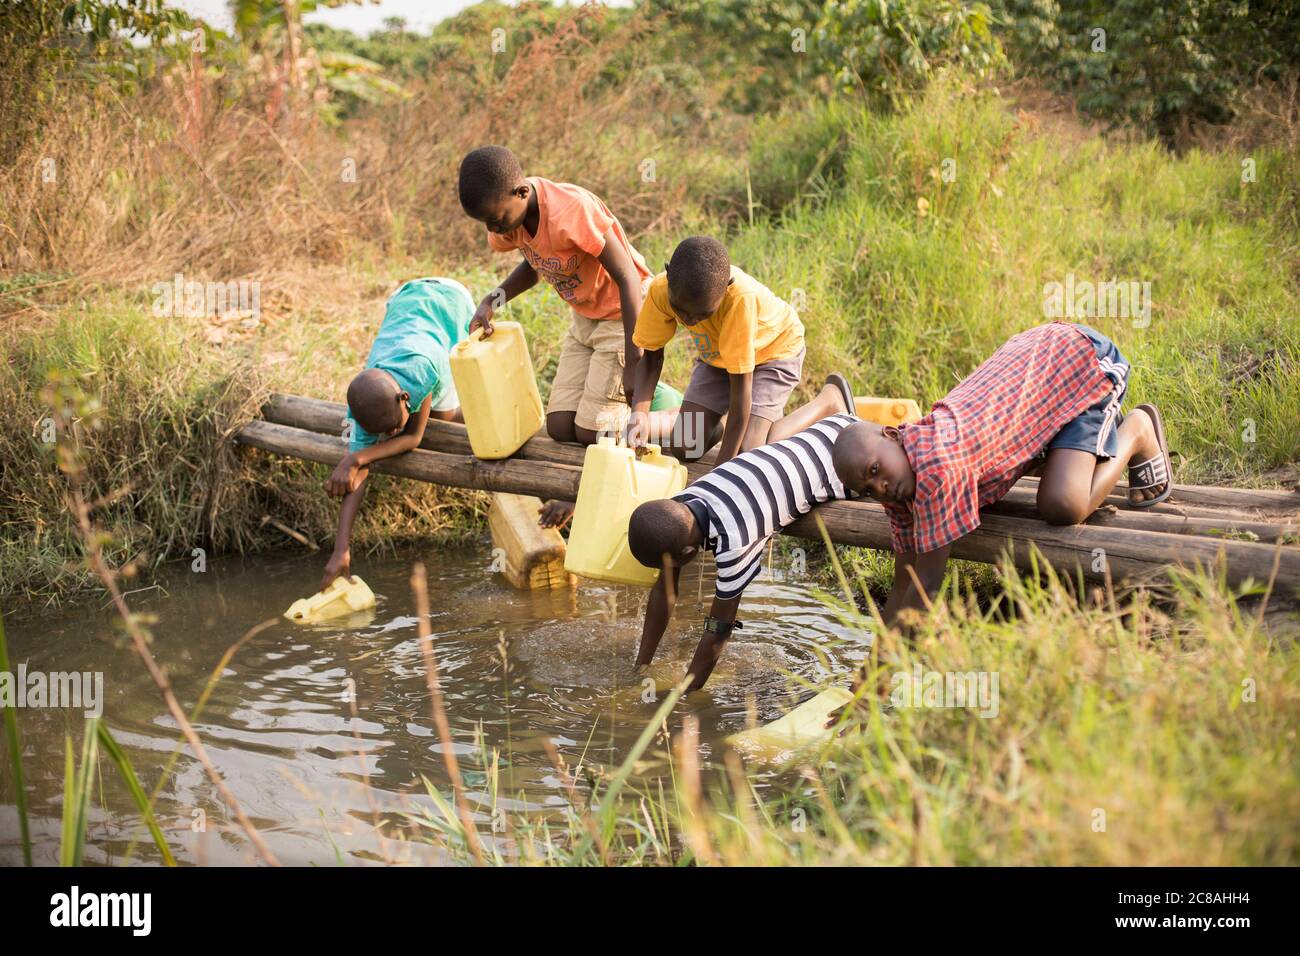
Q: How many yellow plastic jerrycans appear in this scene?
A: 6